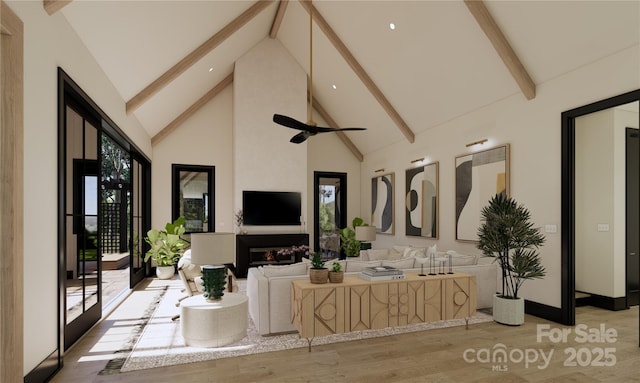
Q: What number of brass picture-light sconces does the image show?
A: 3